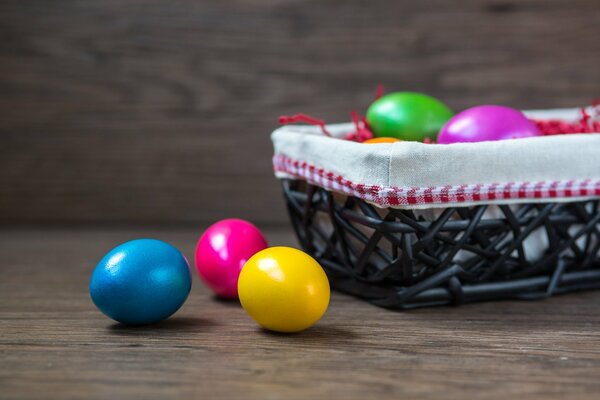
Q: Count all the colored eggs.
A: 6